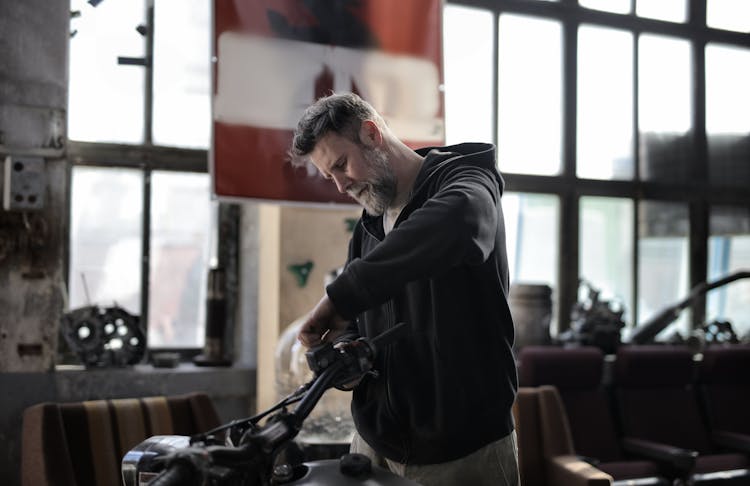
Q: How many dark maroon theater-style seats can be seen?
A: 3